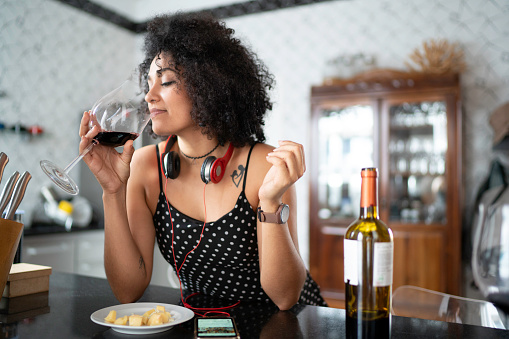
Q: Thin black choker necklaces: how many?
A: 1